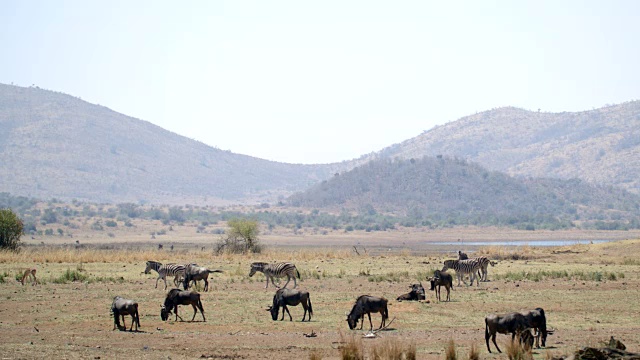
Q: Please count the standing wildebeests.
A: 8